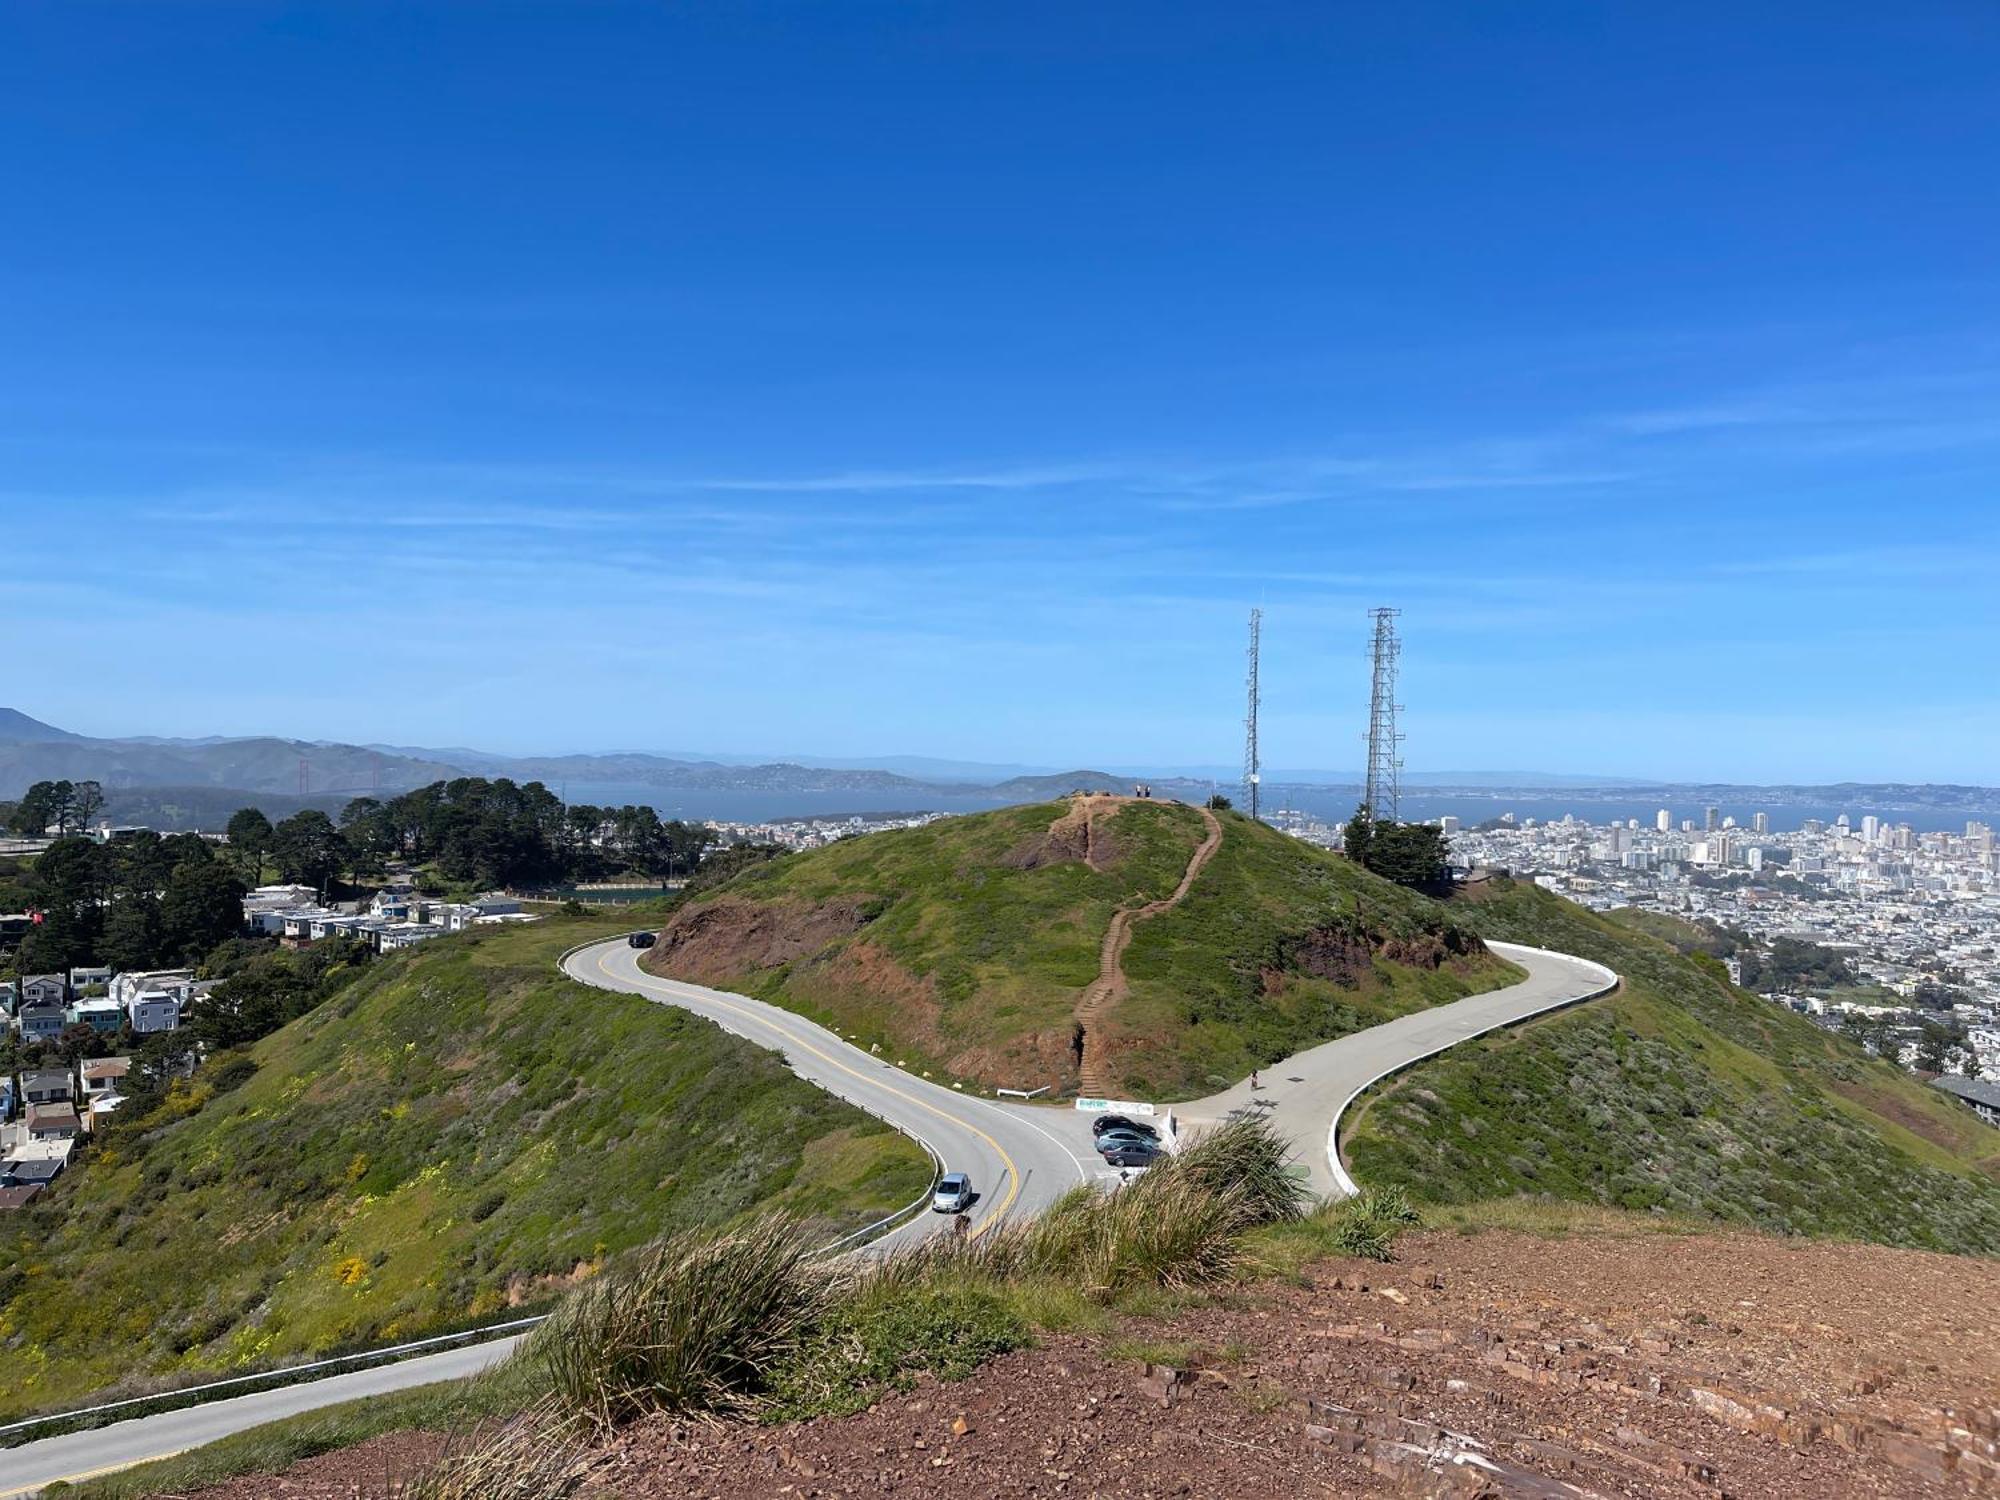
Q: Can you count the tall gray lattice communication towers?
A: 2